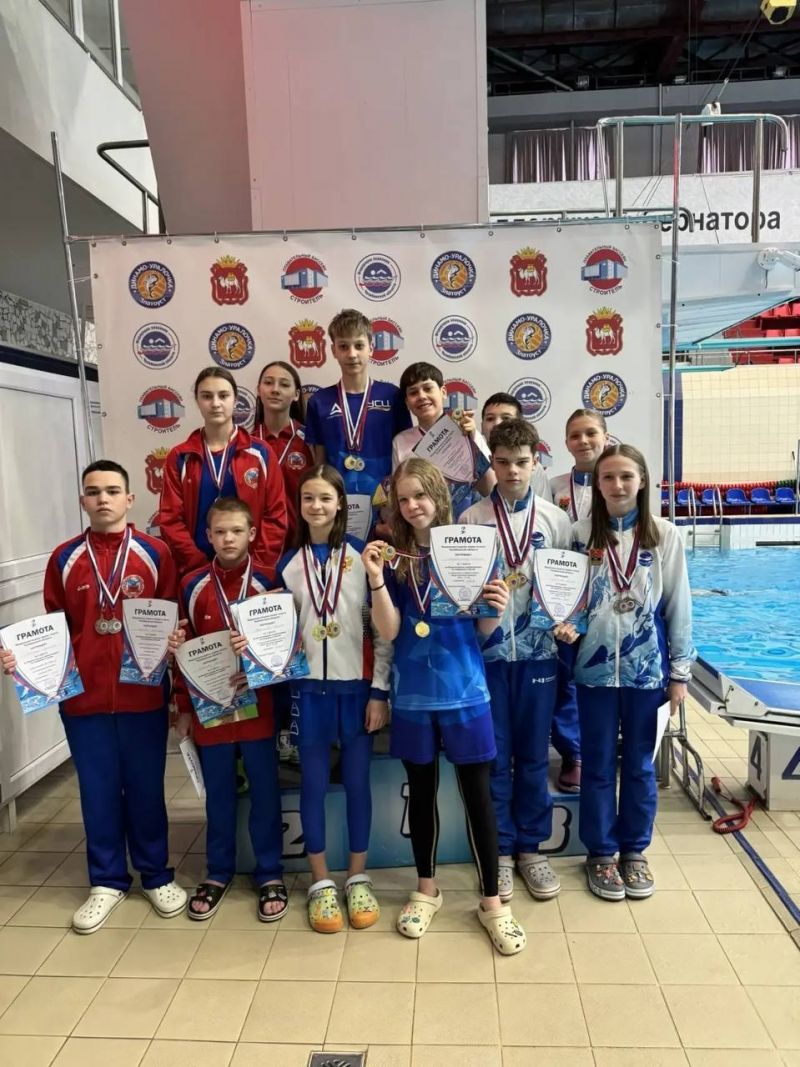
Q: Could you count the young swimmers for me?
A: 12